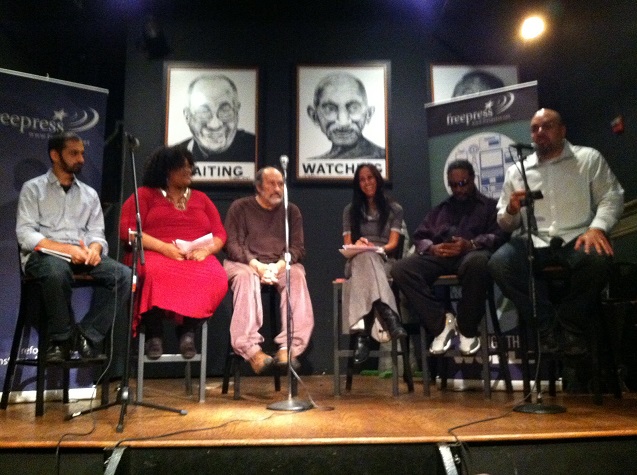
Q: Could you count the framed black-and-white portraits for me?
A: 3